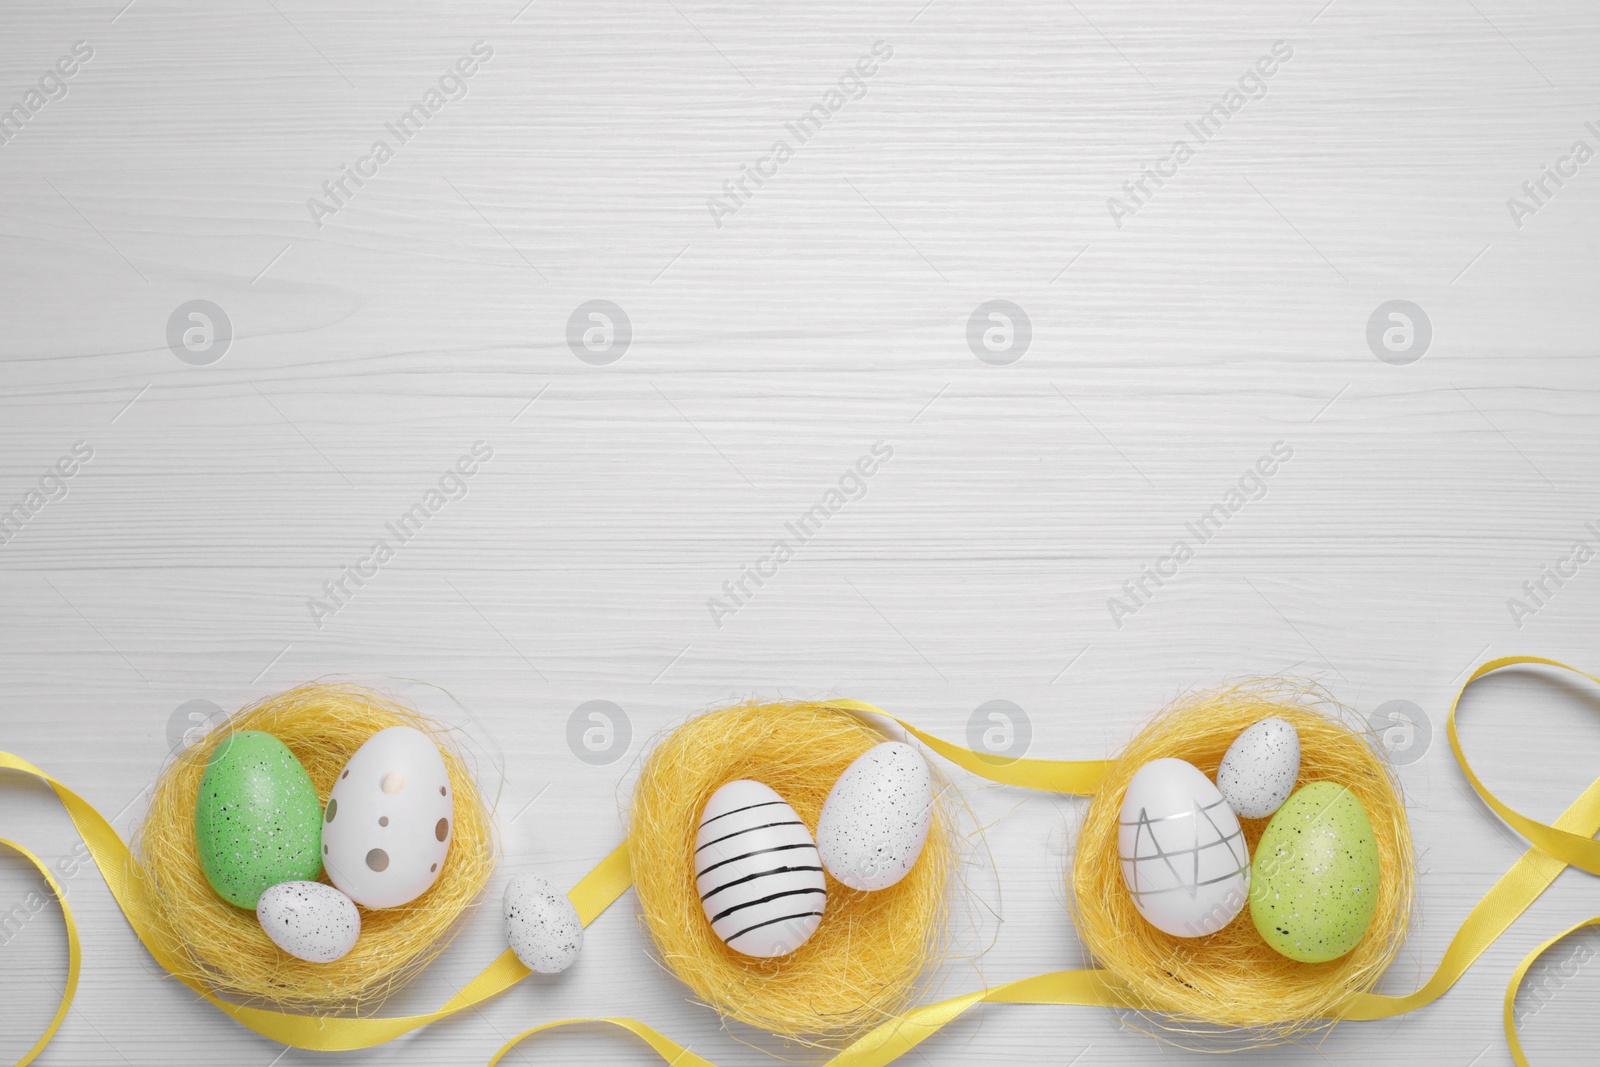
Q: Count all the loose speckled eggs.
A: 1